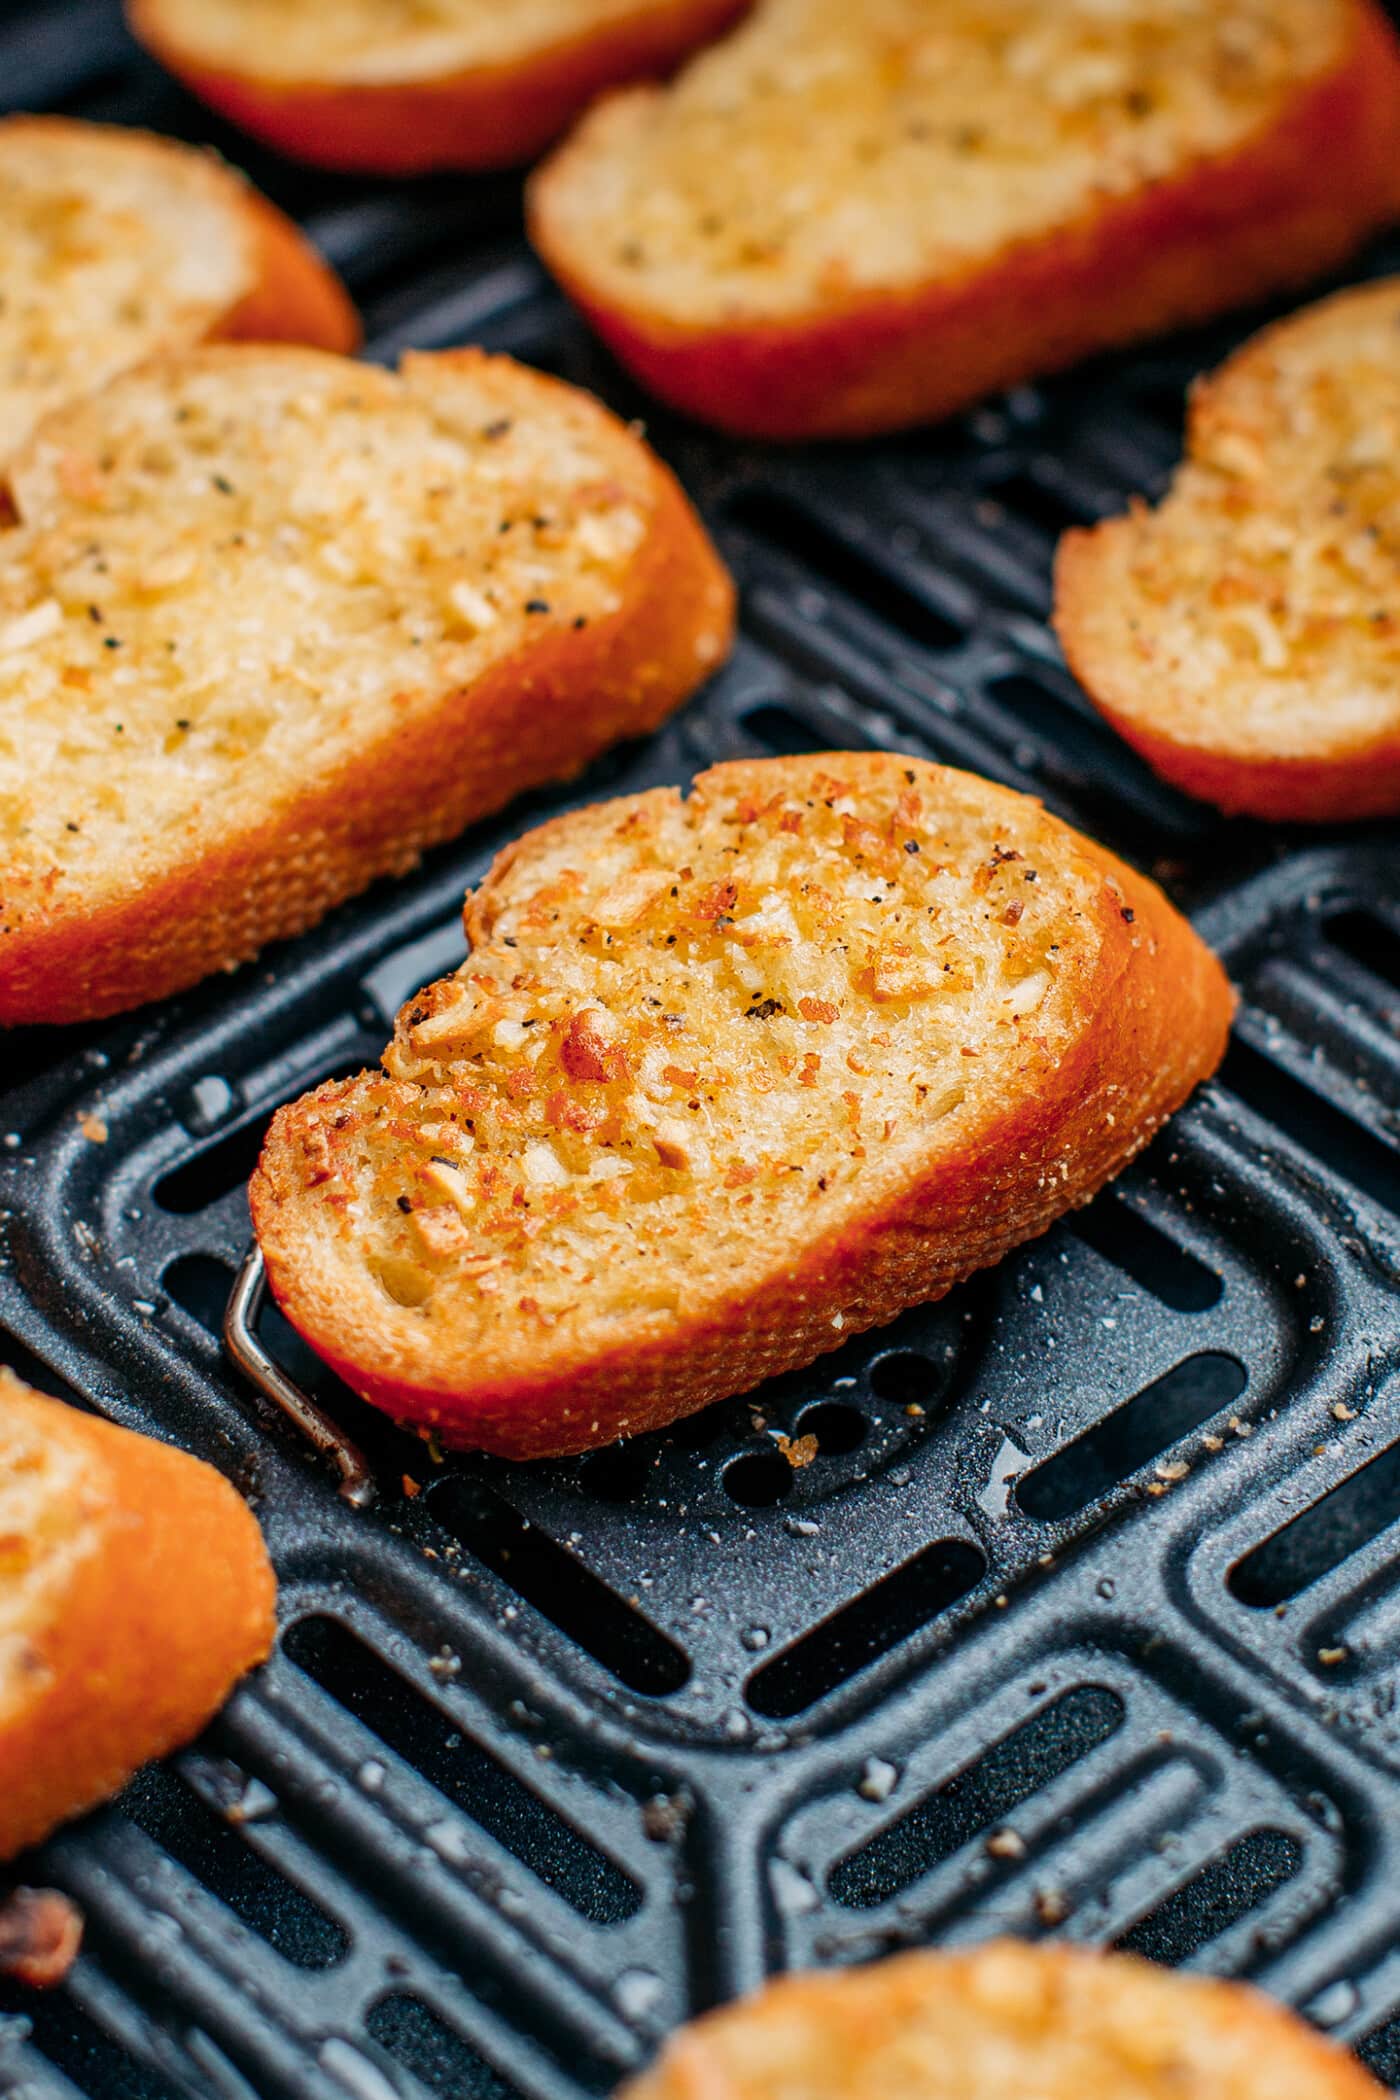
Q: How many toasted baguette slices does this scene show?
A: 8